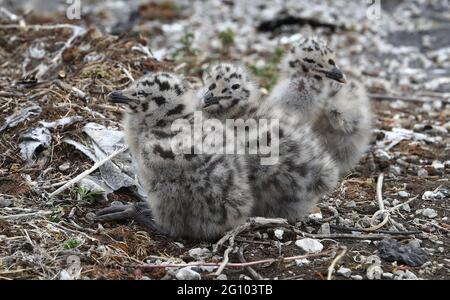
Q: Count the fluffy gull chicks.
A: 3